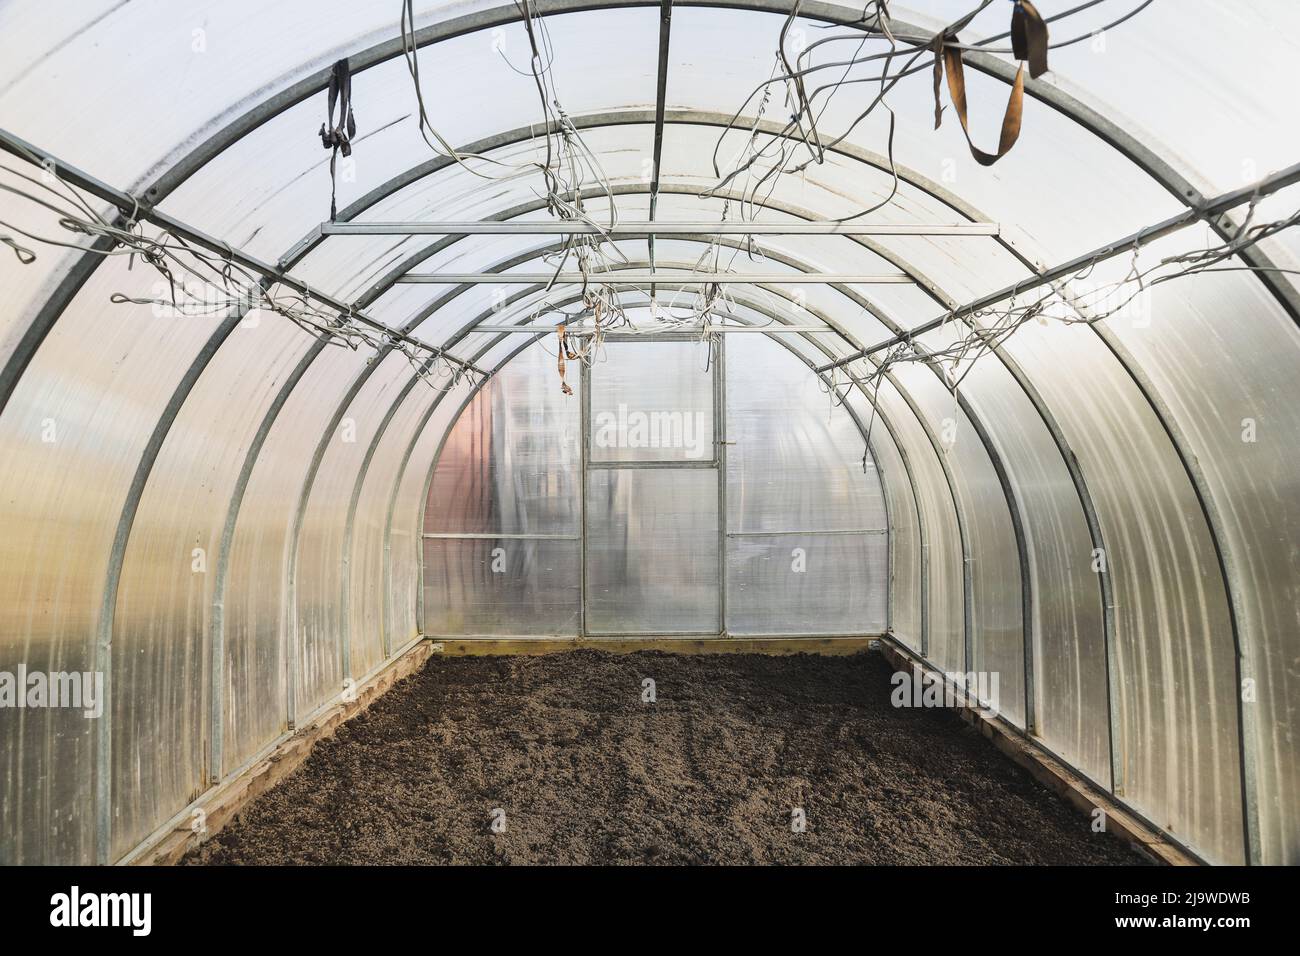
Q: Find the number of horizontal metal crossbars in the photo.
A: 3